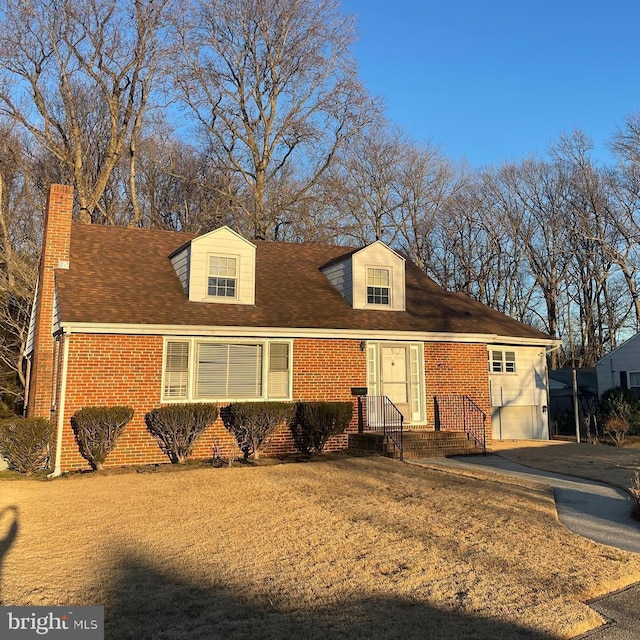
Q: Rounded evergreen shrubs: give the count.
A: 5